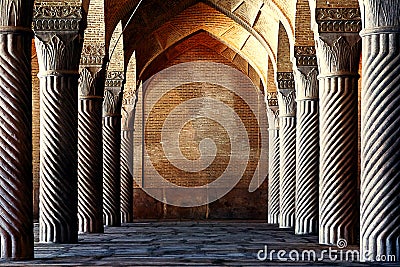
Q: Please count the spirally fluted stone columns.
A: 10